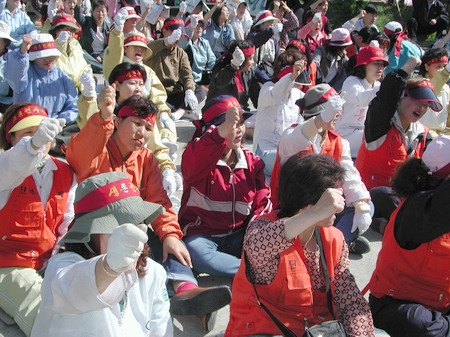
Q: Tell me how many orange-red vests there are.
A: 5